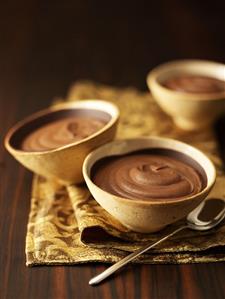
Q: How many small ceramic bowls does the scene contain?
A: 3